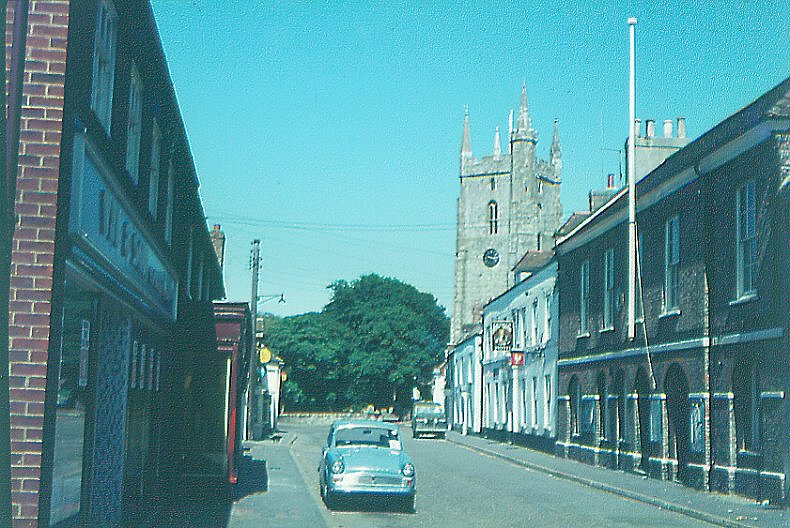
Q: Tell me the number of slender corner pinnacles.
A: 4